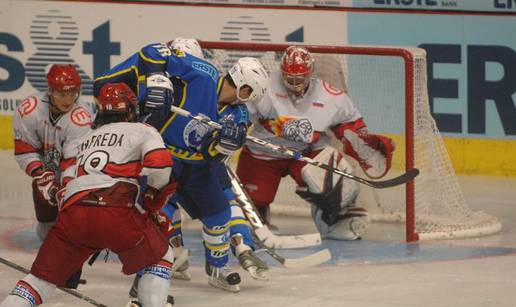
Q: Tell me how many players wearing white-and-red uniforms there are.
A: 3